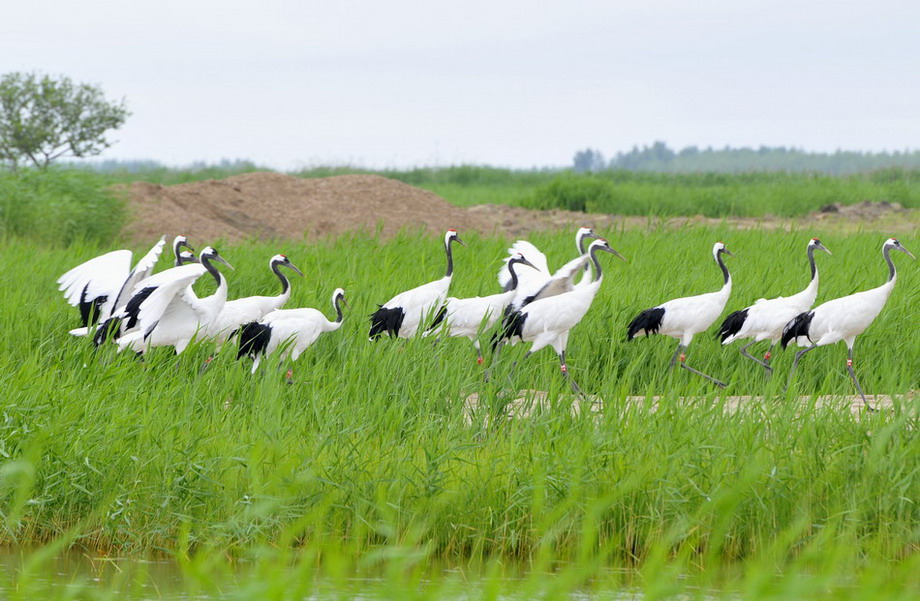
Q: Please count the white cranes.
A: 12